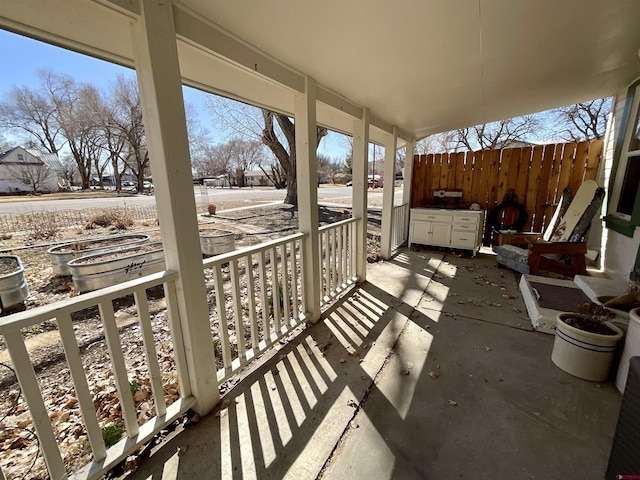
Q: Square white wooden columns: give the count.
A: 5